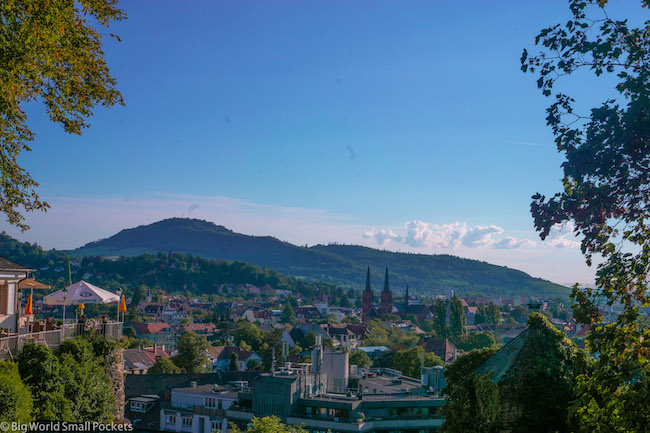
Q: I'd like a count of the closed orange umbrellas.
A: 3